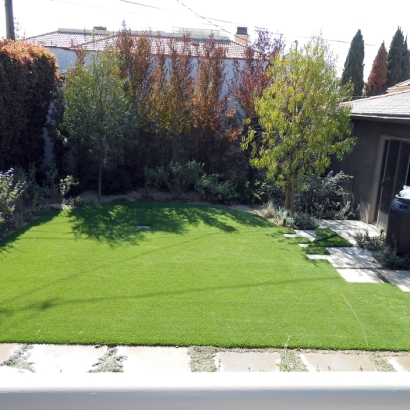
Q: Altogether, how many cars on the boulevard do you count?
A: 0